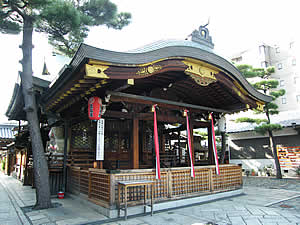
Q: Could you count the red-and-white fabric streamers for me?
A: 3